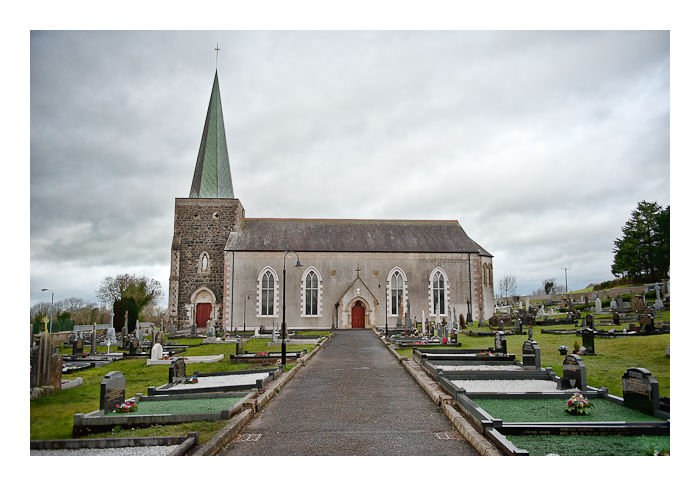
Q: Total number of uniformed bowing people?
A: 0